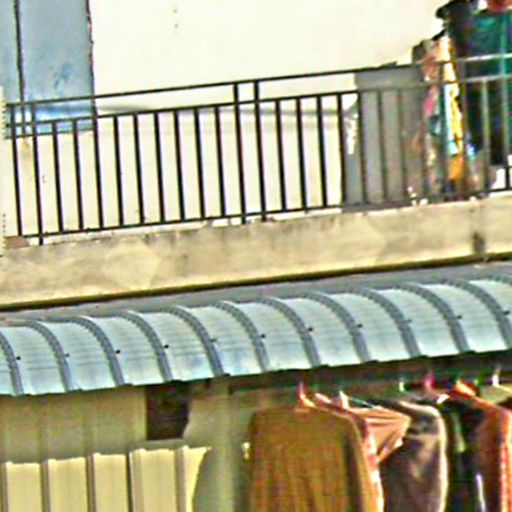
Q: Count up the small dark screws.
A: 11